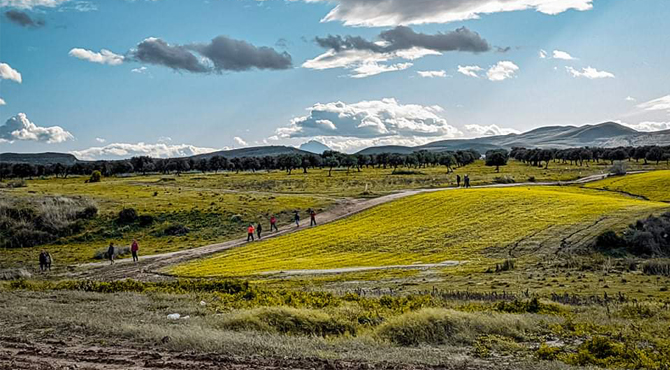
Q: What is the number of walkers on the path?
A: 11